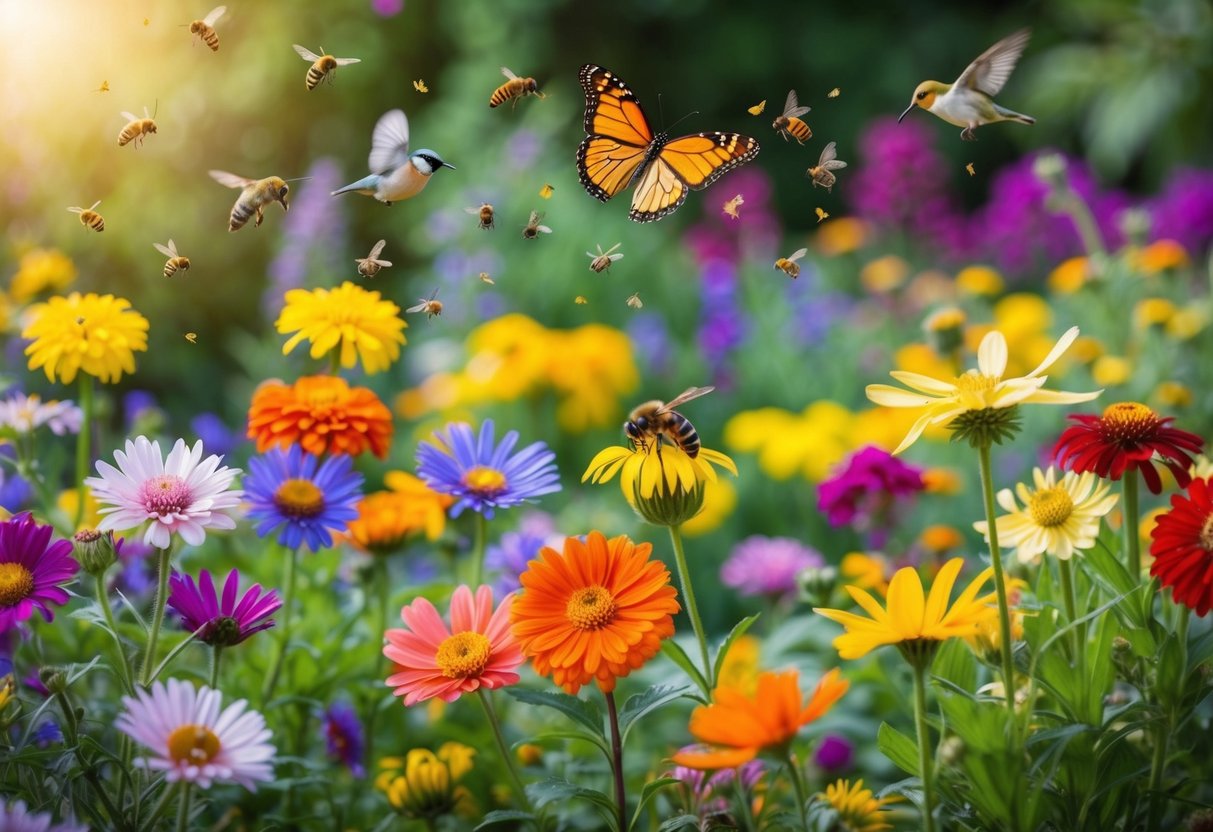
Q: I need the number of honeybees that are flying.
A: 15